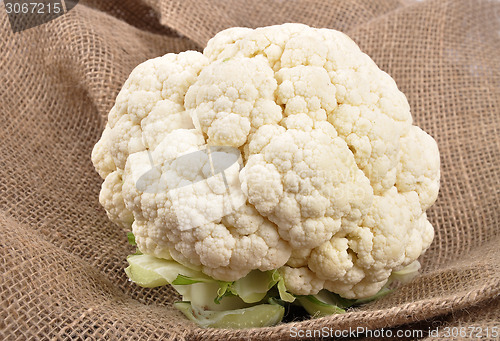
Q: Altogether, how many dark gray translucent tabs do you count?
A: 1